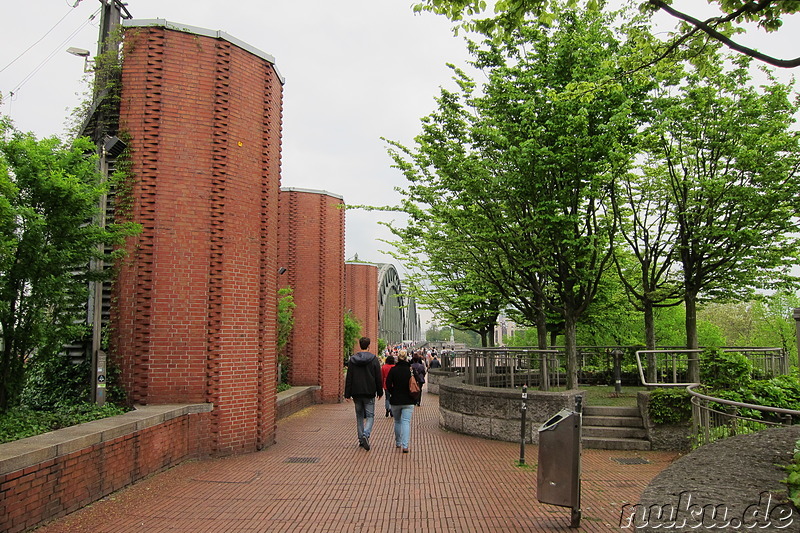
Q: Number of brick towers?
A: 3